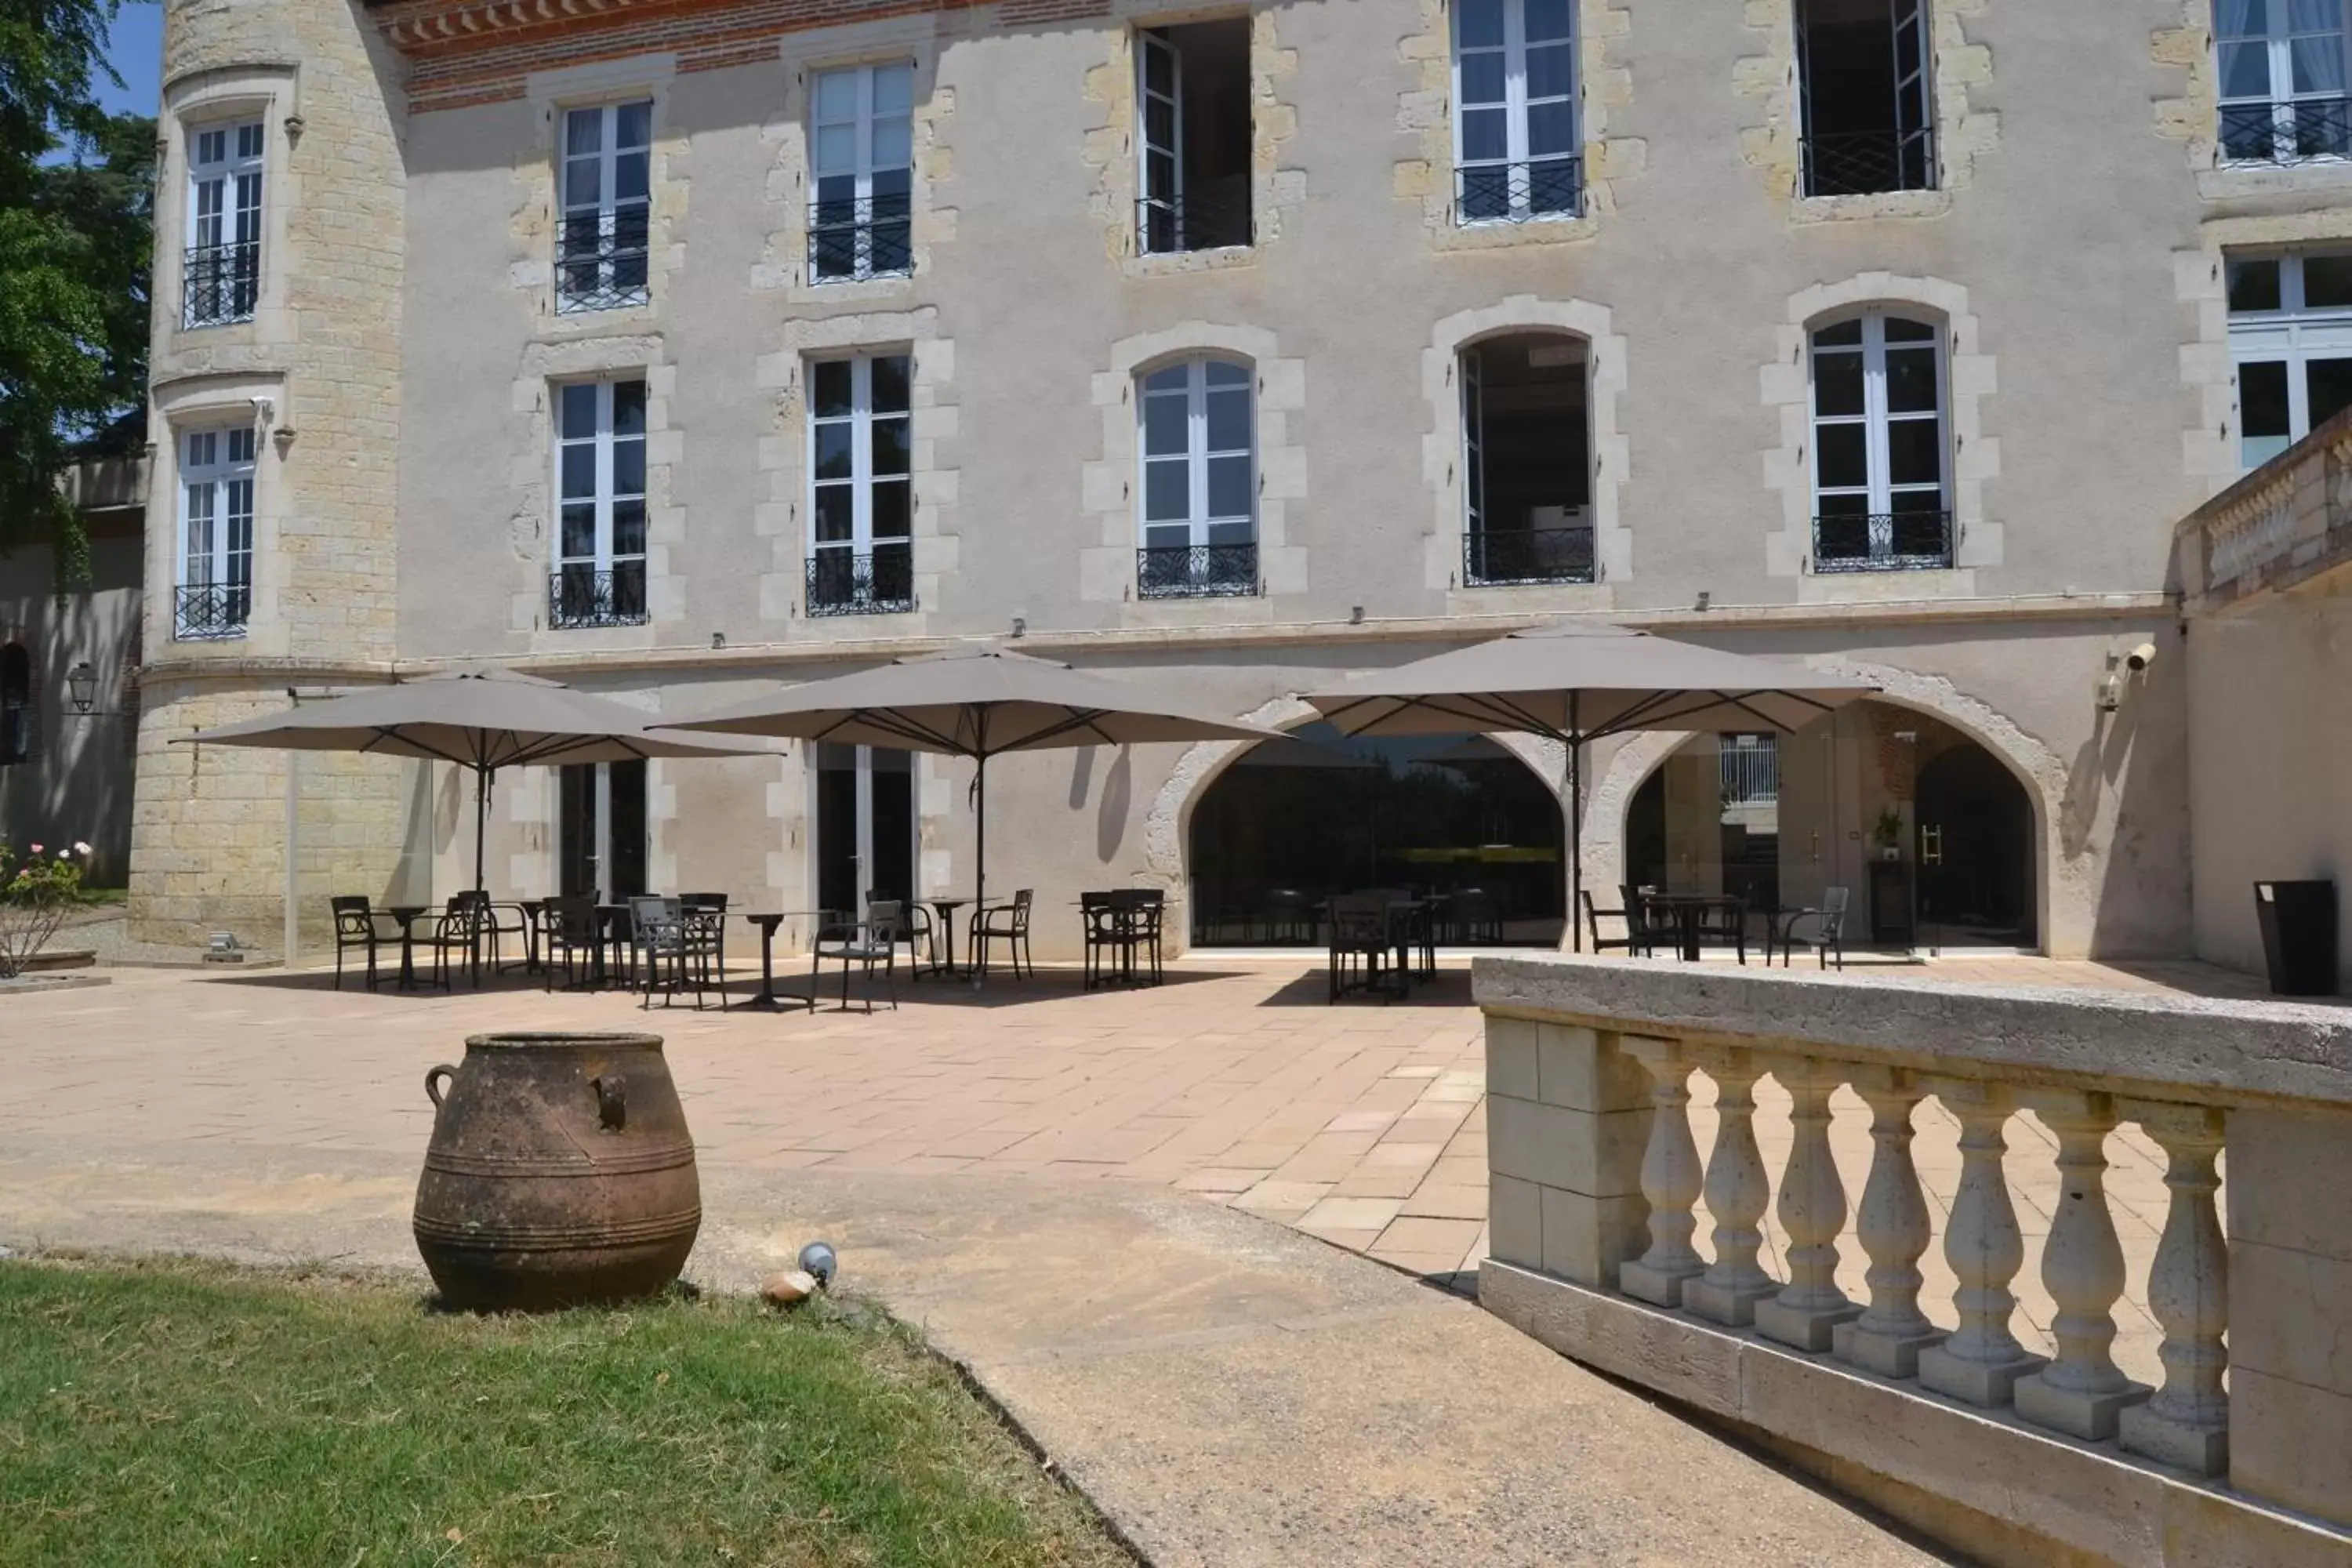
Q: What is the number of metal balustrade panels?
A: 13